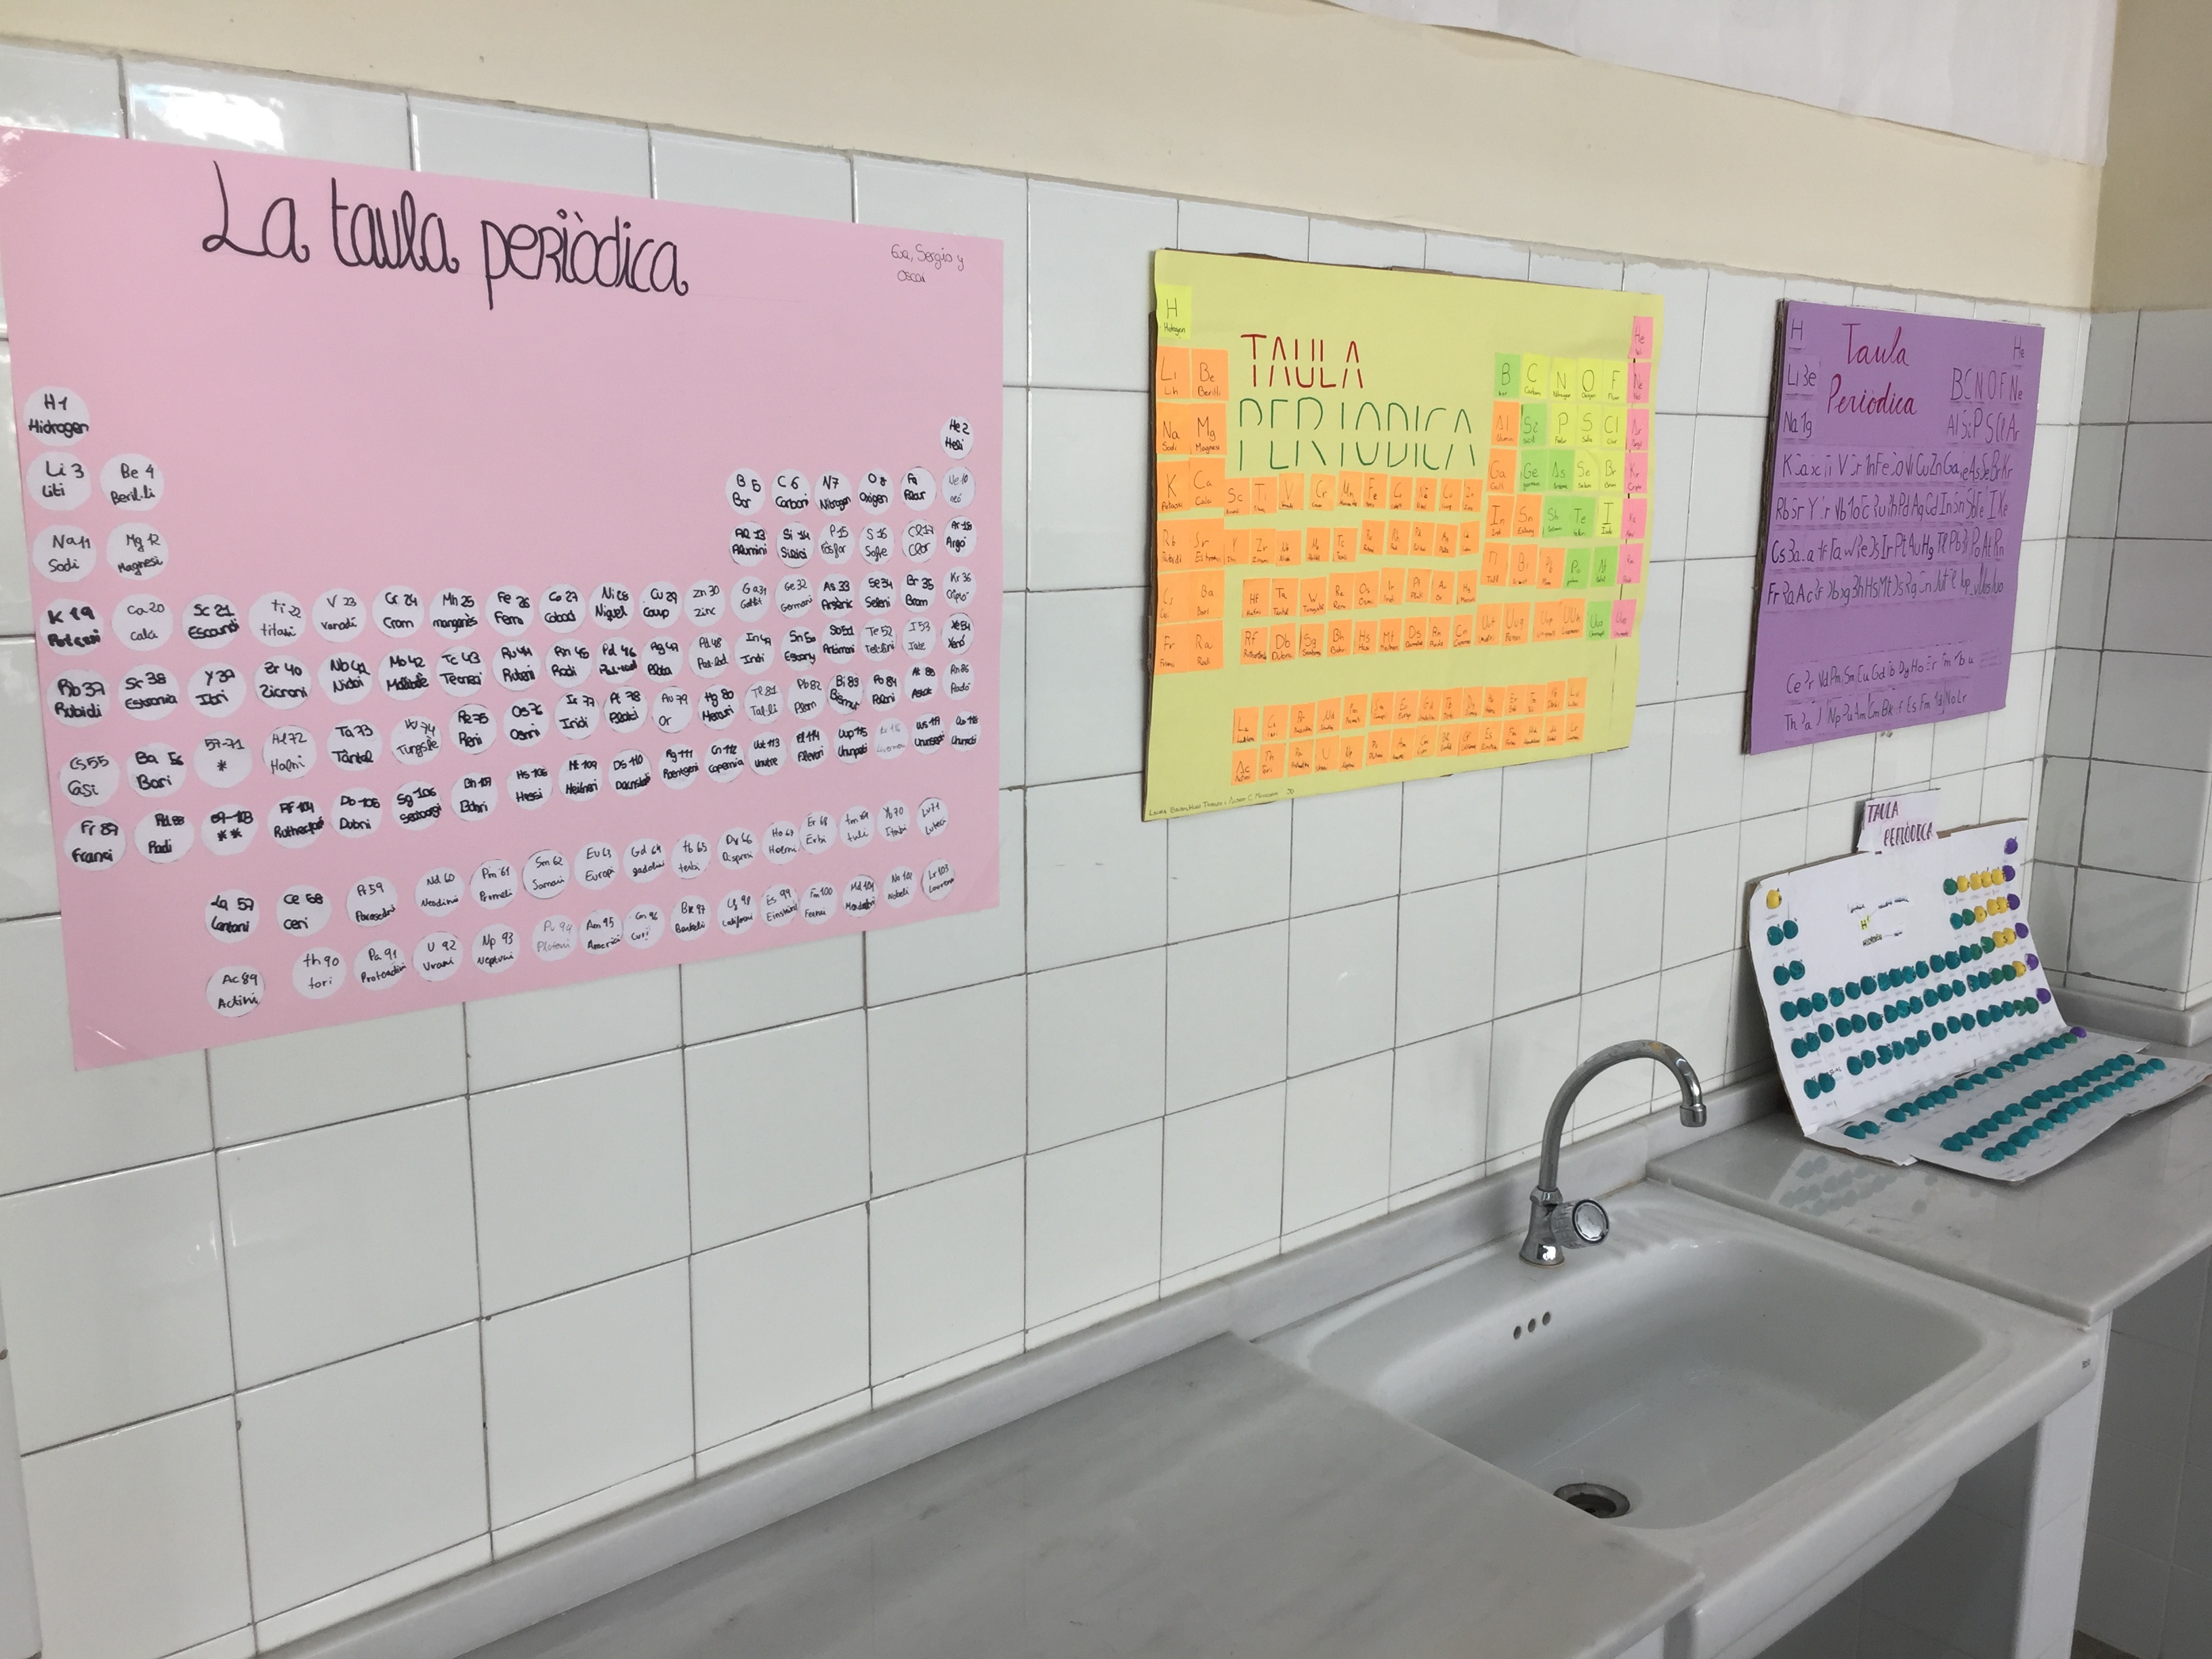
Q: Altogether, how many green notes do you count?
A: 9